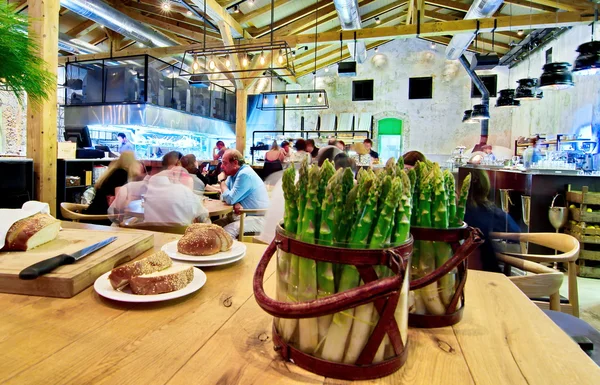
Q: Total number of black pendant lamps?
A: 6